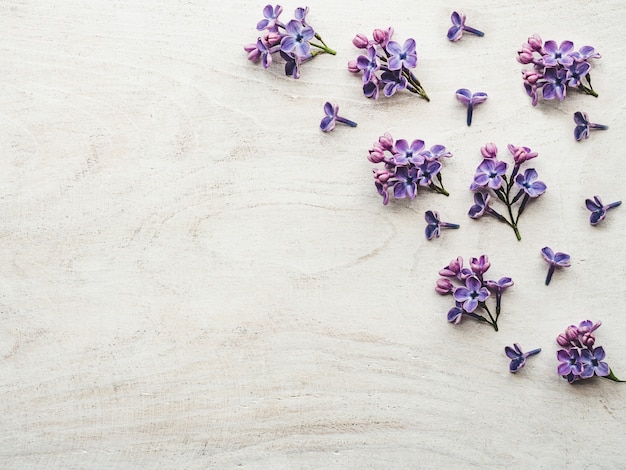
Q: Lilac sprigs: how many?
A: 7